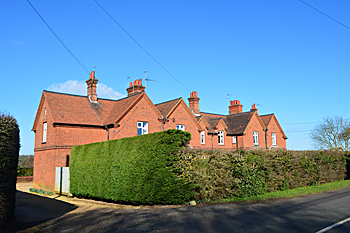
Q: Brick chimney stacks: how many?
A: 5